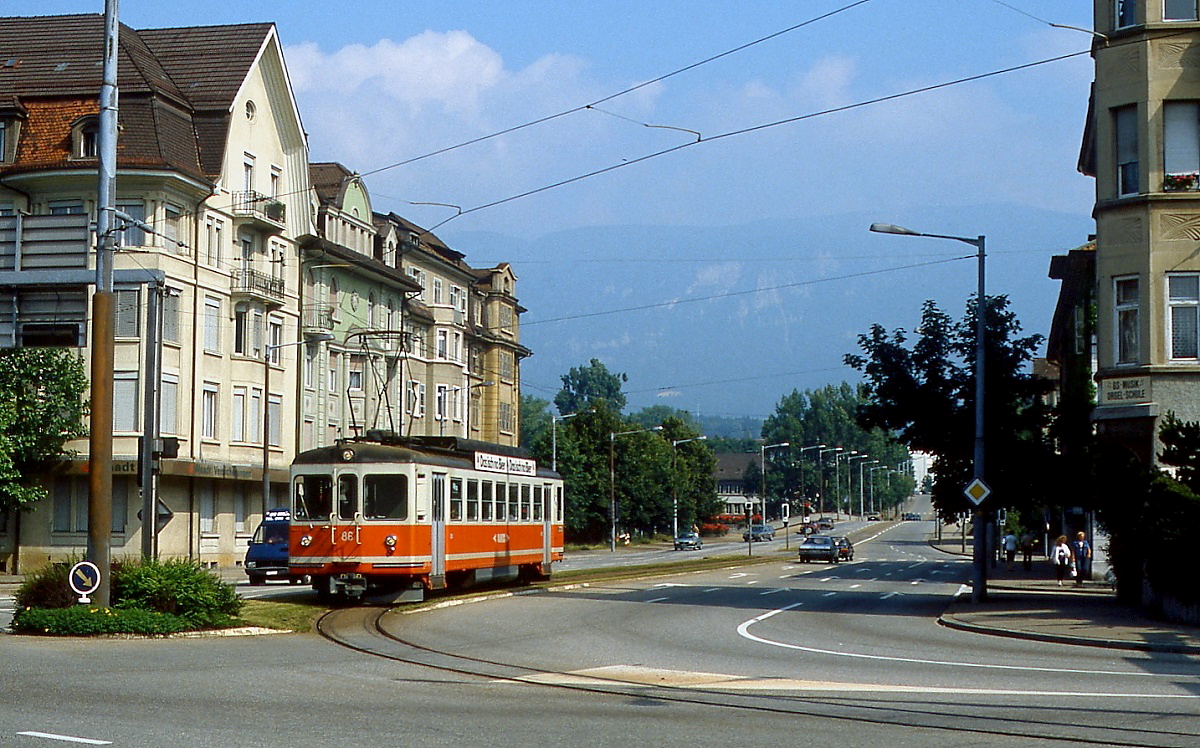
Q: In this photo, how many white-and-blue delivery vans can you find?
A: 1